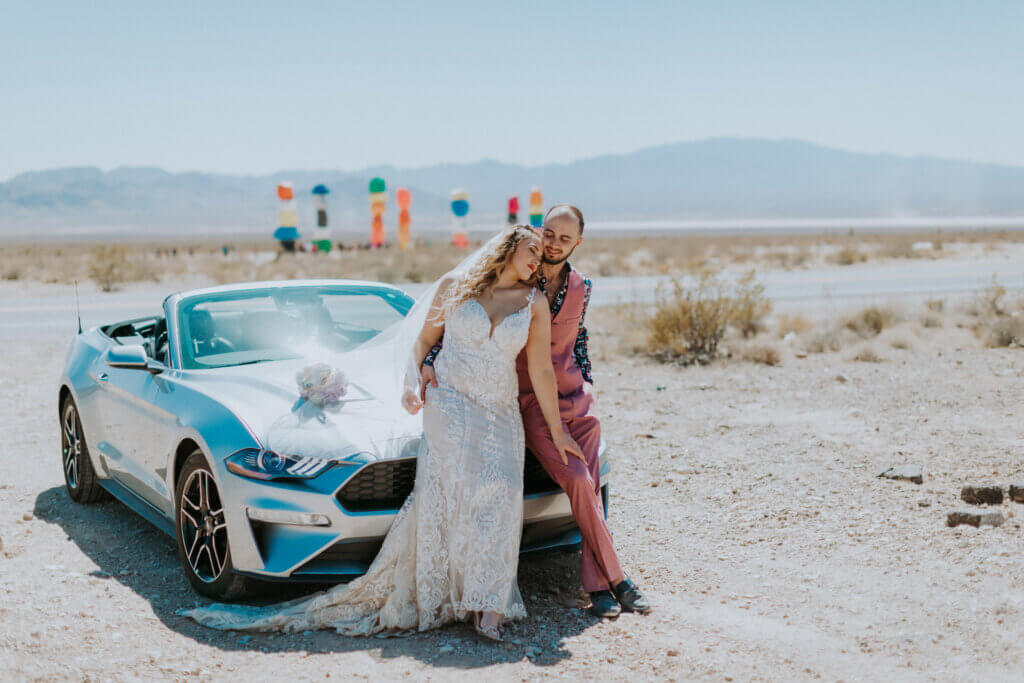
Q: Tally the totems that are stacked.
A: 7